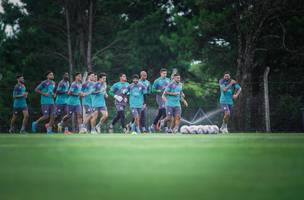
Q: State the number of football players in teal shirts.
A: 13